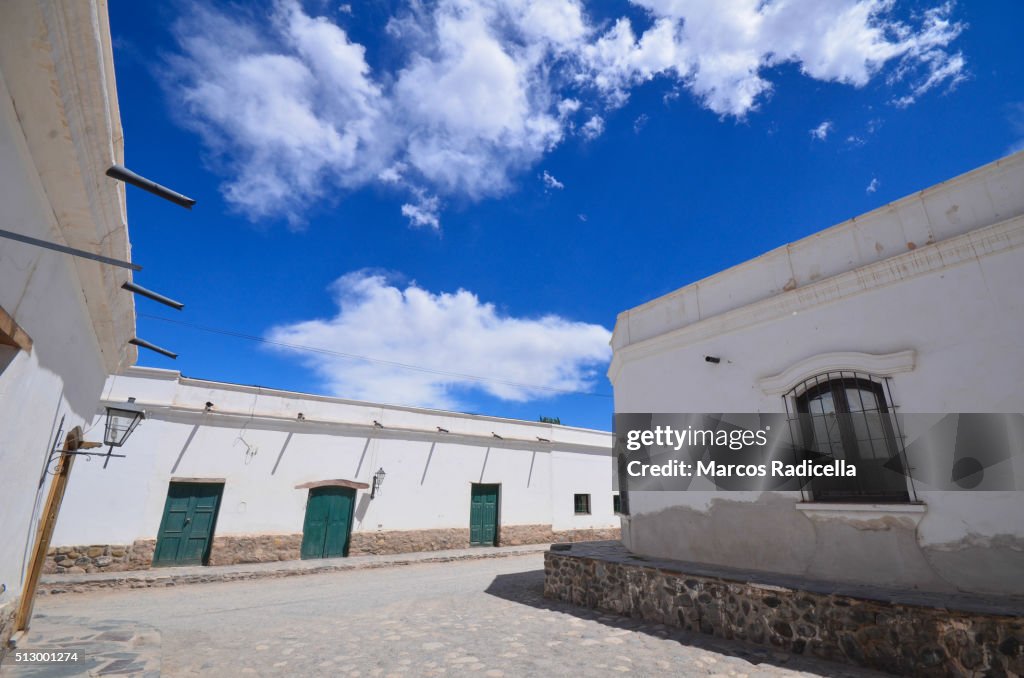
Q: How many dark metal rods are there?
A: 4